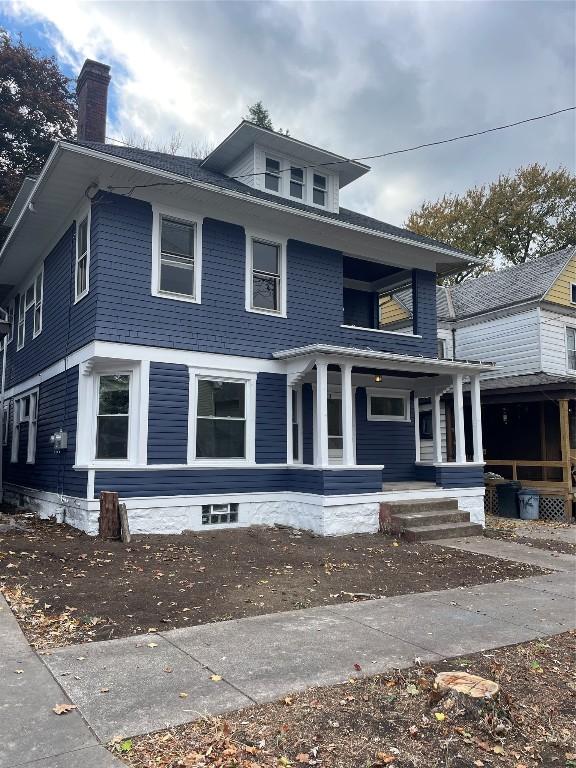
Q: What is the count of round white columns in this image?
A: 5